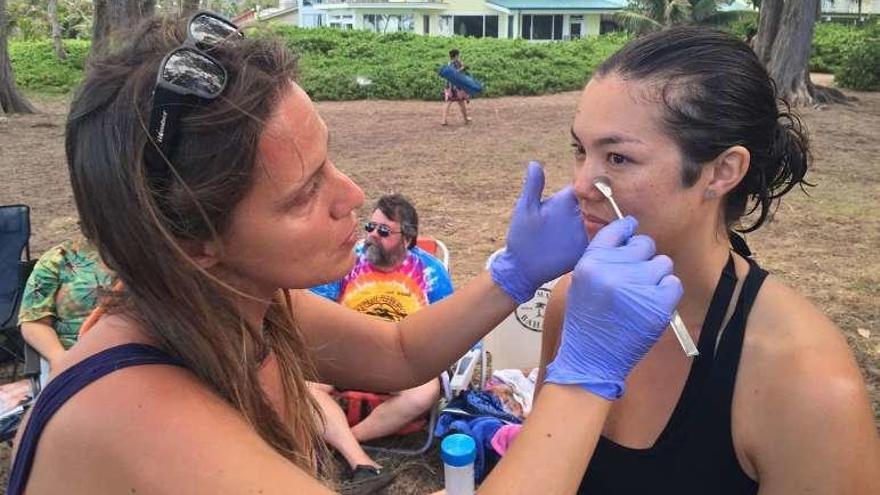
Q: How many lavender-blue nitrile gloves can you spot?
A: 2